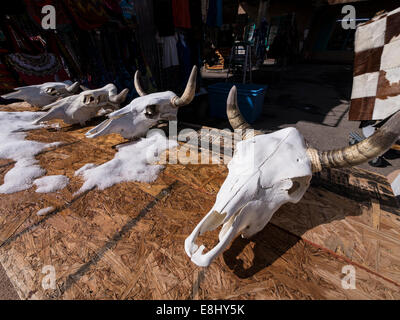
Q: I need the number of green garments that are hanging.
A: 0